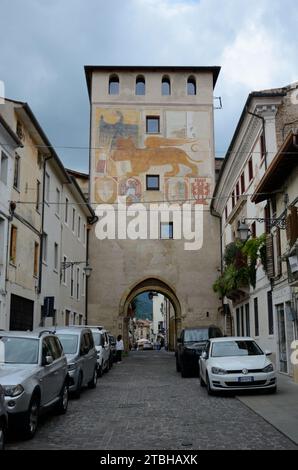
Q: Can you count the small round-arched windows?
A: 4